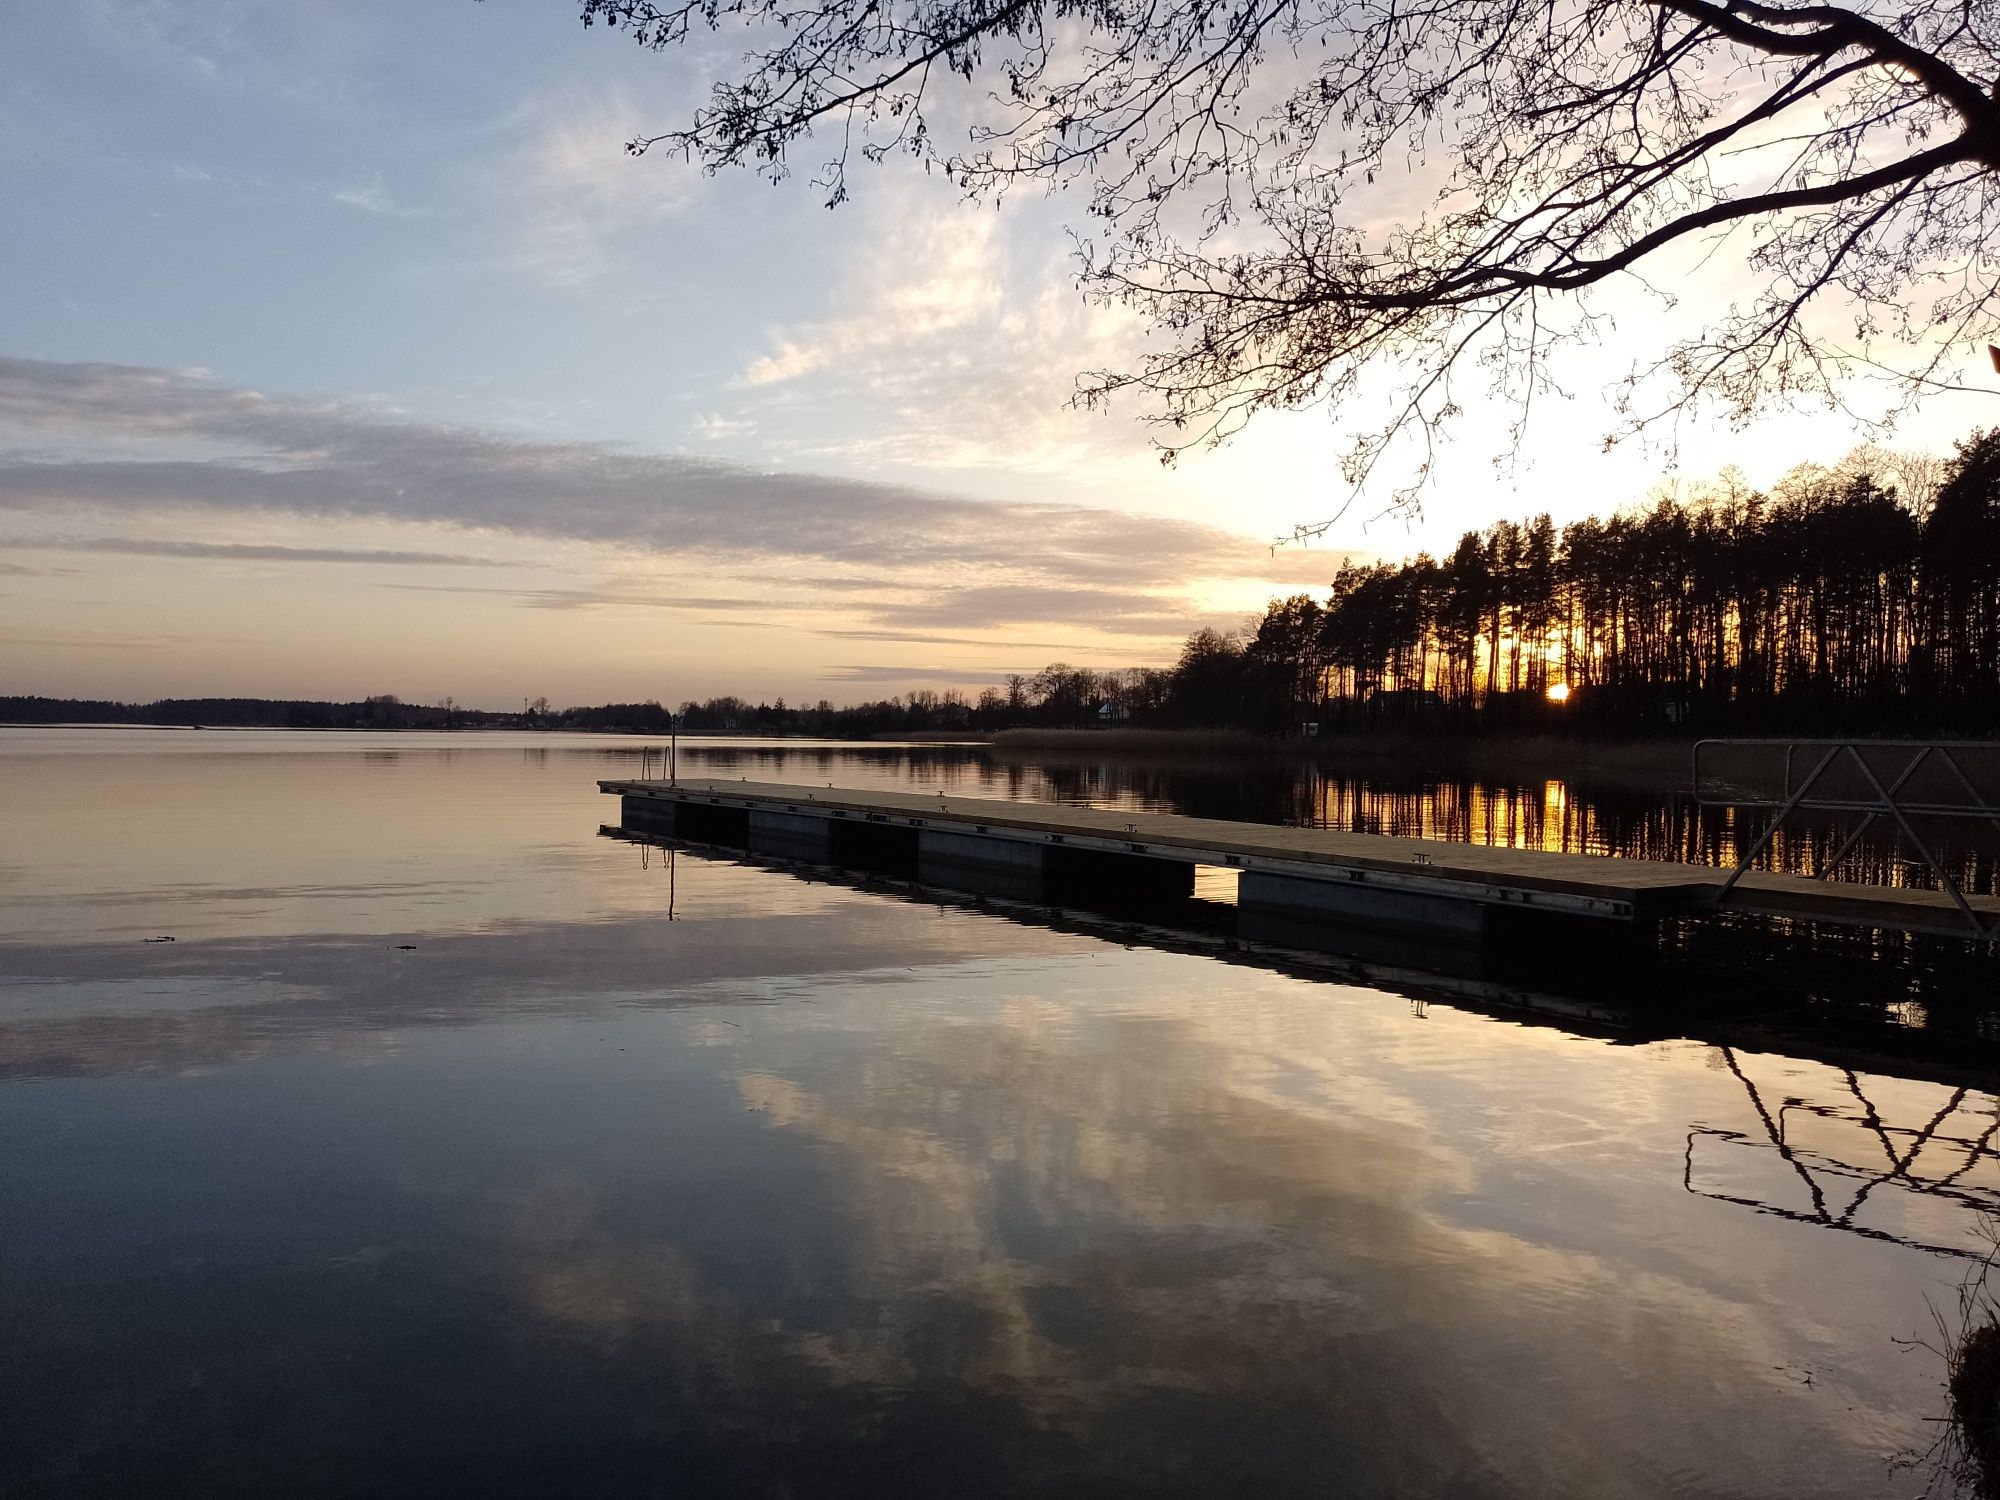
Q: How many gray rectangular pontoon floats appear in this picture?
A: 4